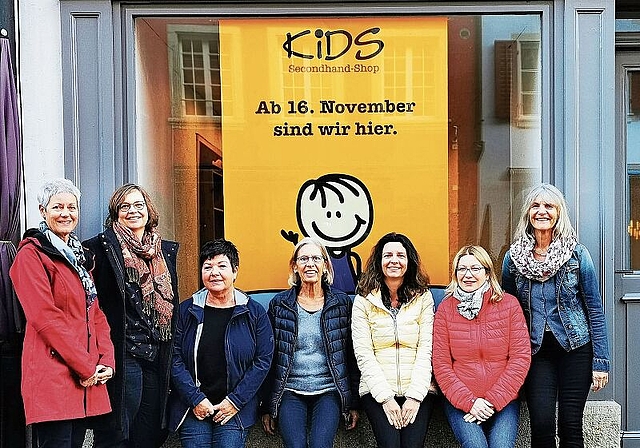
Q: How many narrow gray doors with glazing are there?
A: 1